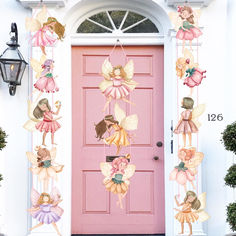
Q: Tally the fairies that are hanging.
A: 13